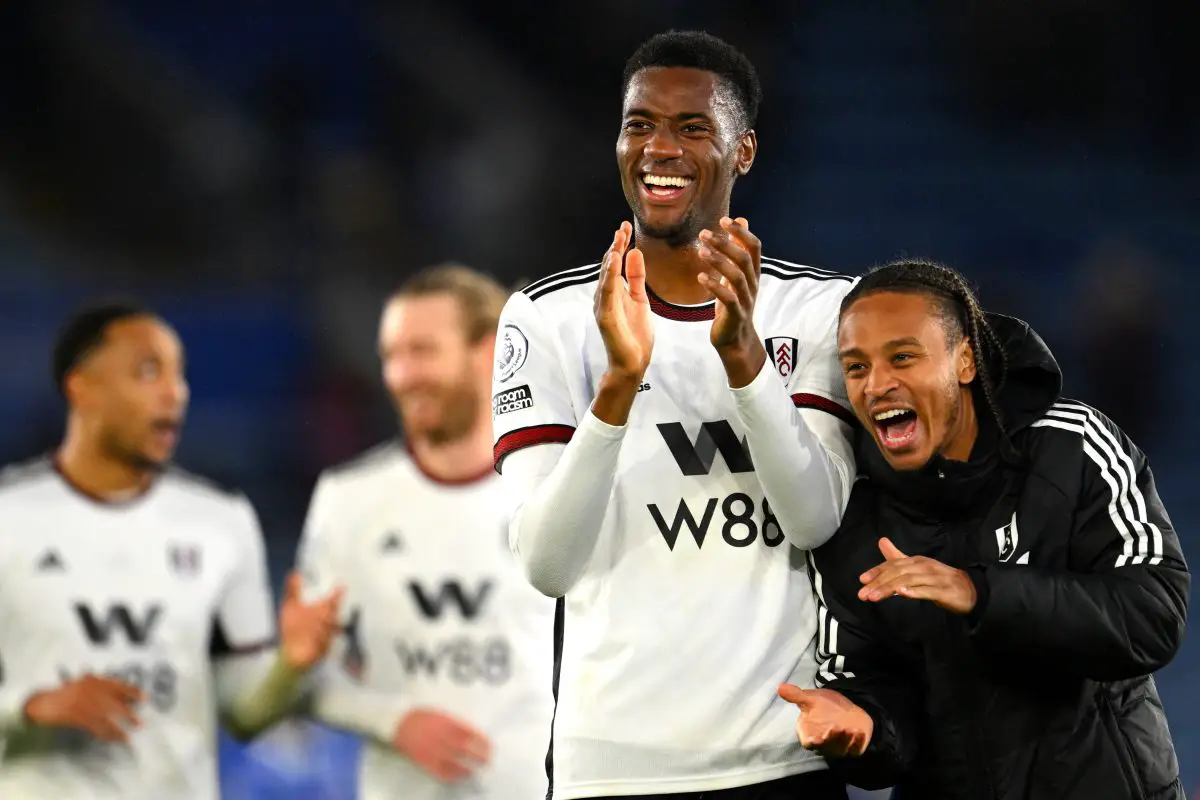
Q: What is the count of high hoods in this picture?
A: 1